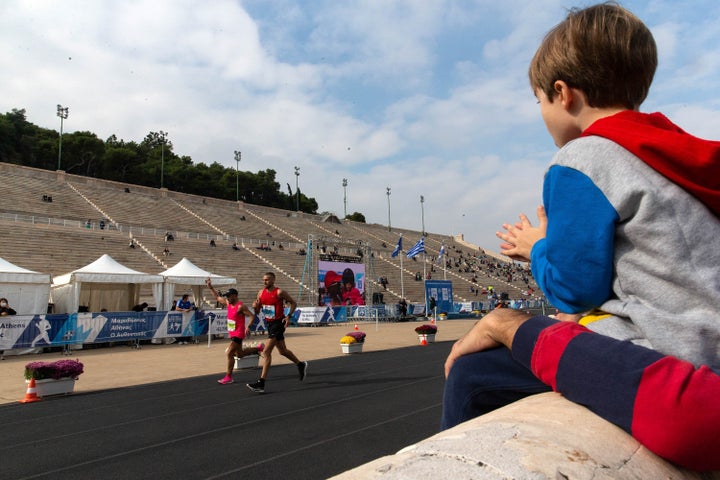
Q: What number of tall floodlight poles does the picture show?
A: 7